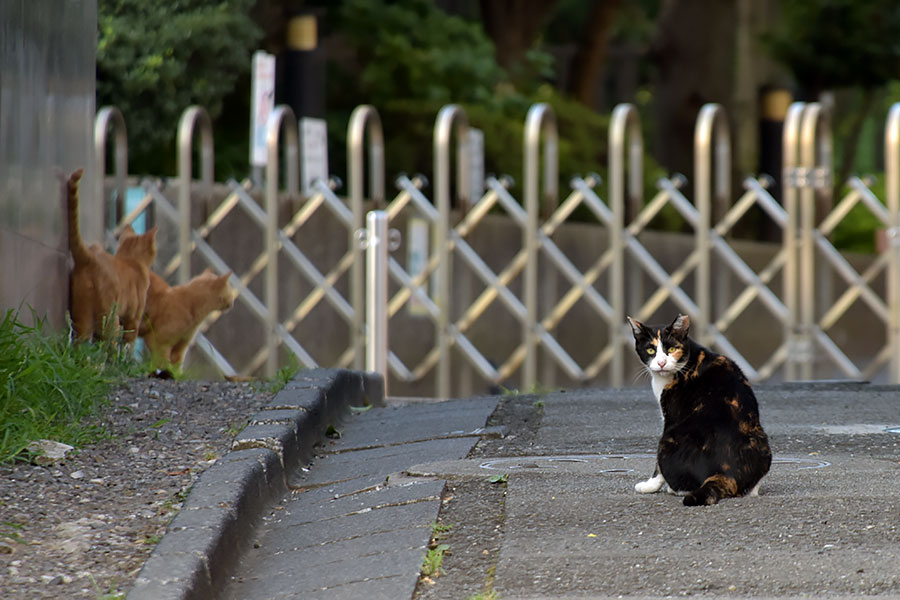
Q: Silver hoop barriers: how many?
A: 11